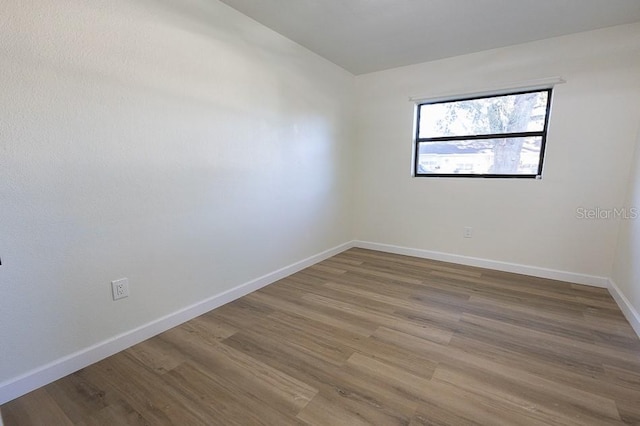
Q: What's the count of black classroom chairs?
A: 0